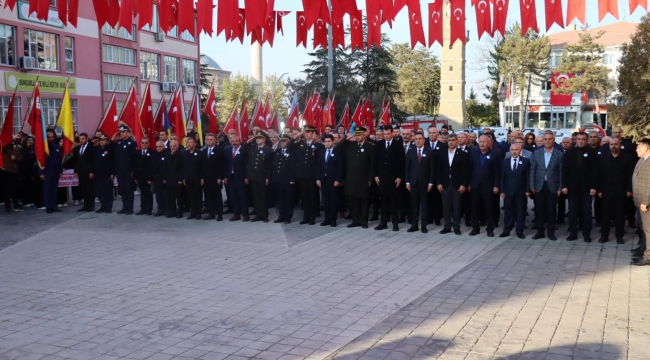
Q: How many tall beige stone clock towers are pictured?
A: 1